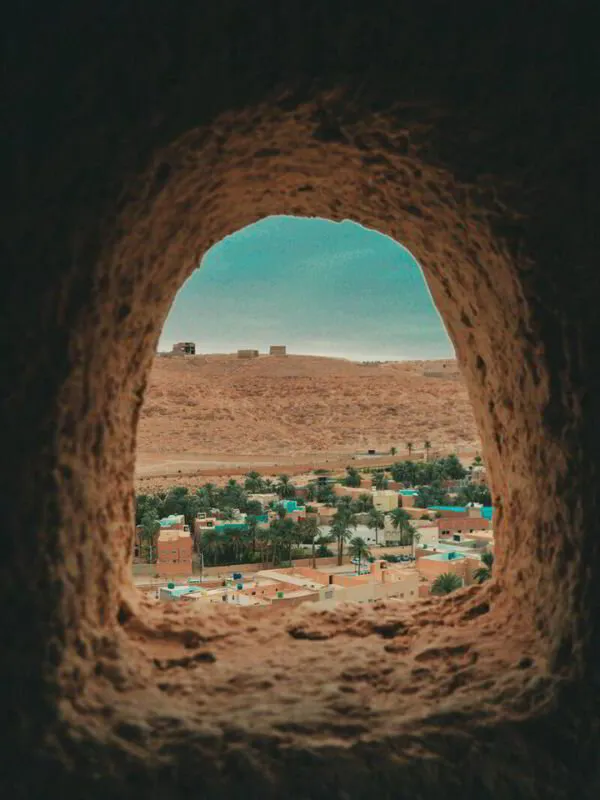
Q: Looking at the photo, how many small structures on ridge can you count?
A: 3